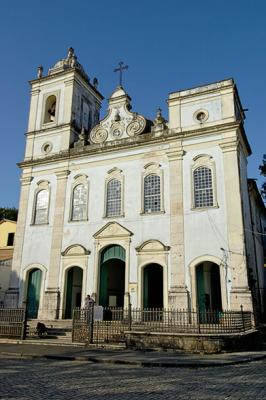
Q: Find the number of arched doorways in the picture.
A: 5